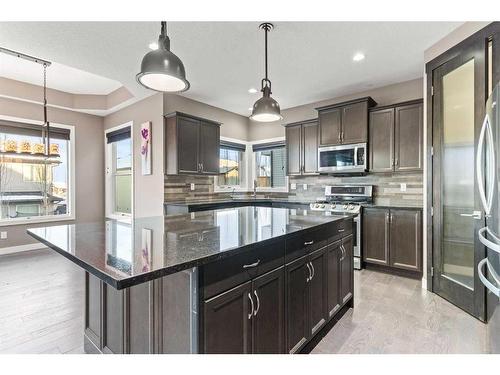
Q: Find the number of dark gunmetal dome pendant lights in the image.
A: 2